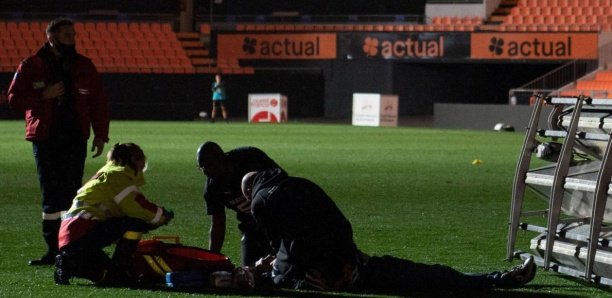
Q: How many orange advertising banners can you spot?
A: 2